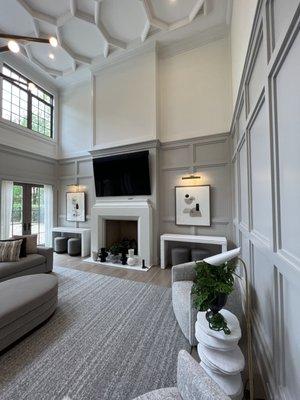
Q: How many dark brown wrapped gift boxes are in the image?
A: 0